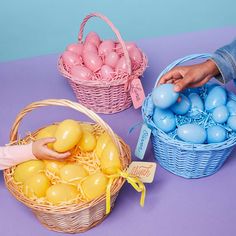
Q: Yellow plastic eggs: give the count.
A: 12